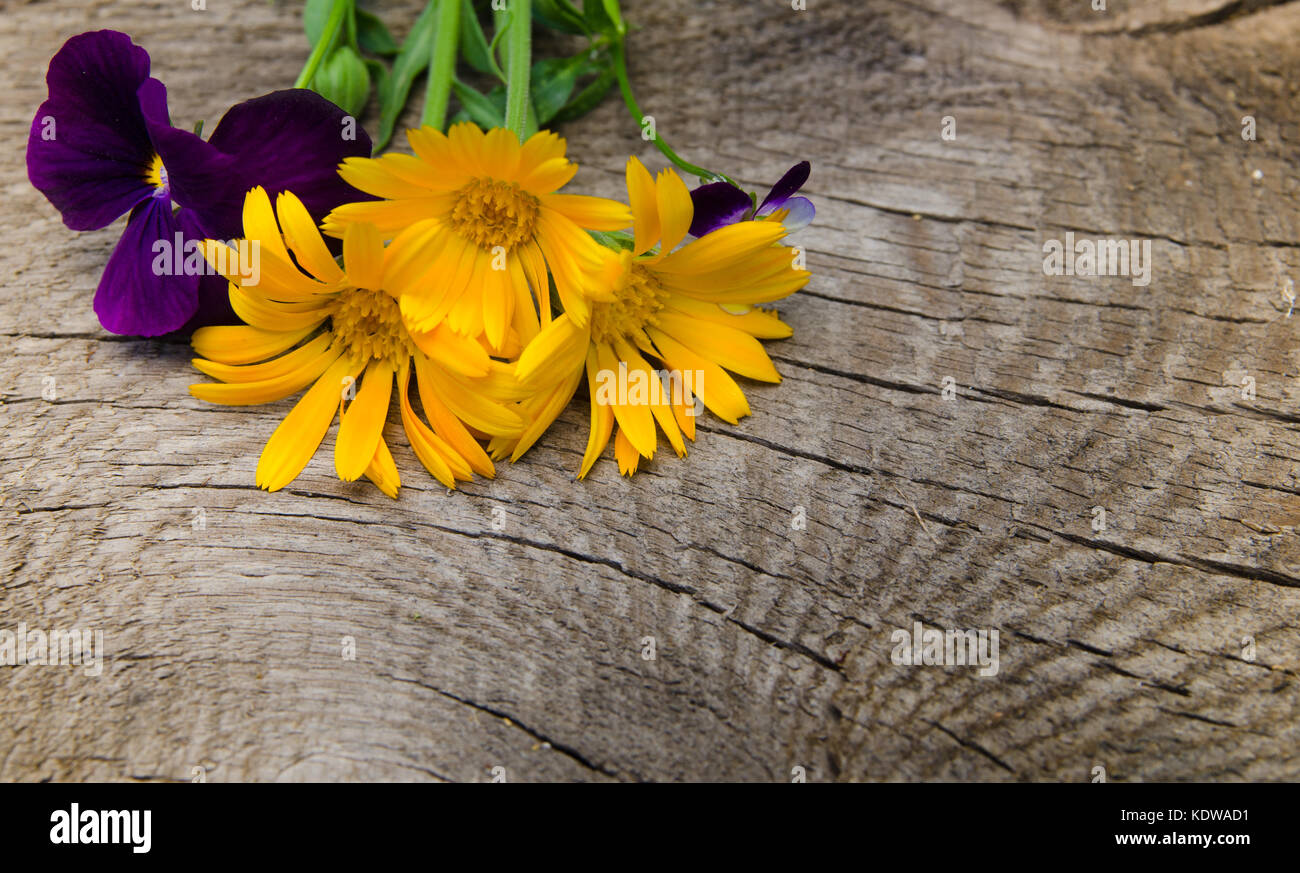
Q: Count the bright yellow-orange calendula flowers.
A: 3